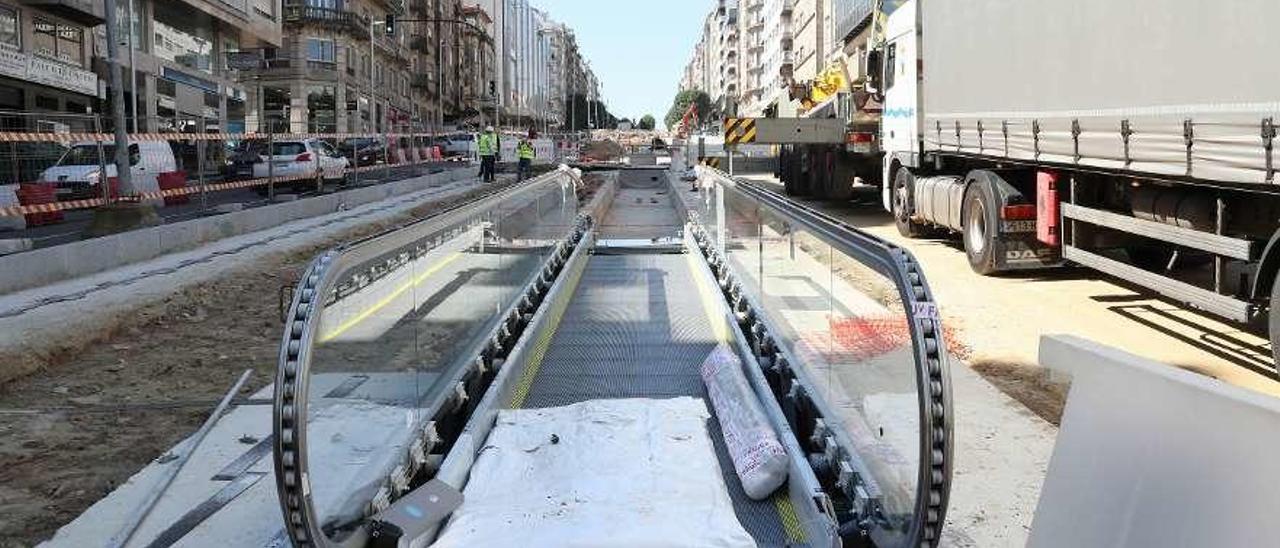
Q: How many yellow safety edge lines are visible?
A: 2